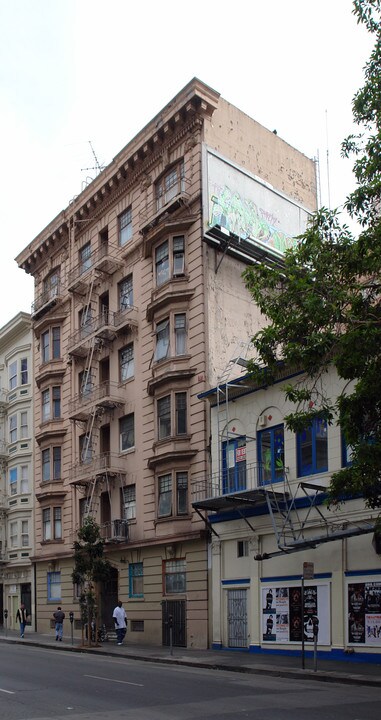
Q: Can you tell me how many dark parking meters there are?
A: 4